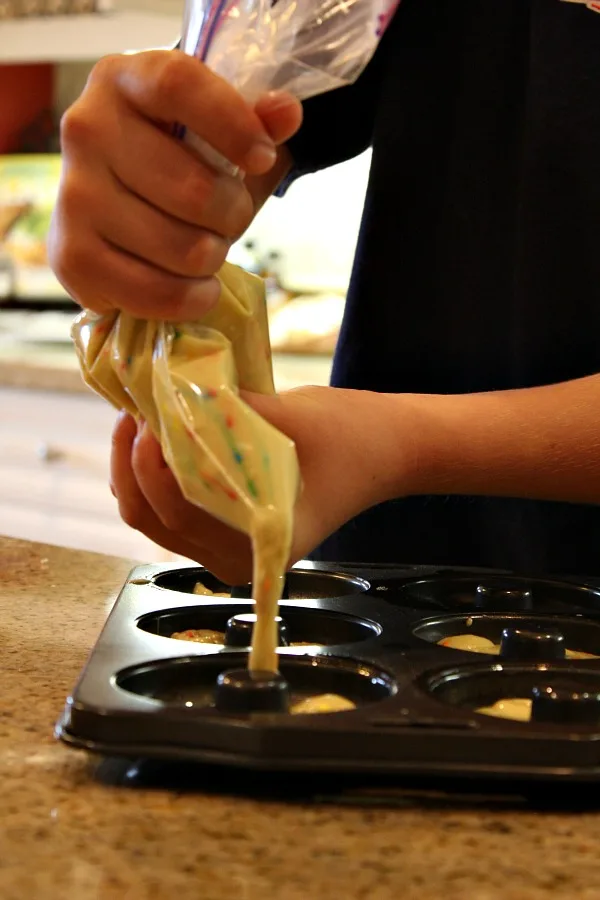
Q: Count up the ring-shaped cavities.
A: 6